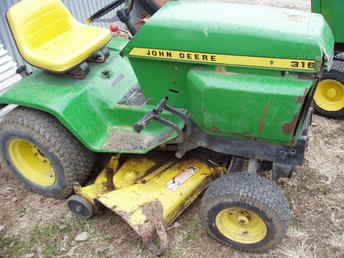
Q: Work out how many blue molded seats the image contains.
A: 0